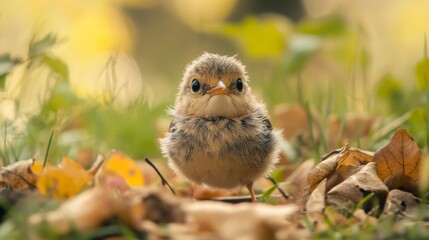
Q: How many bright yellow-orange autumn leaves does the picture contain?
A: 2